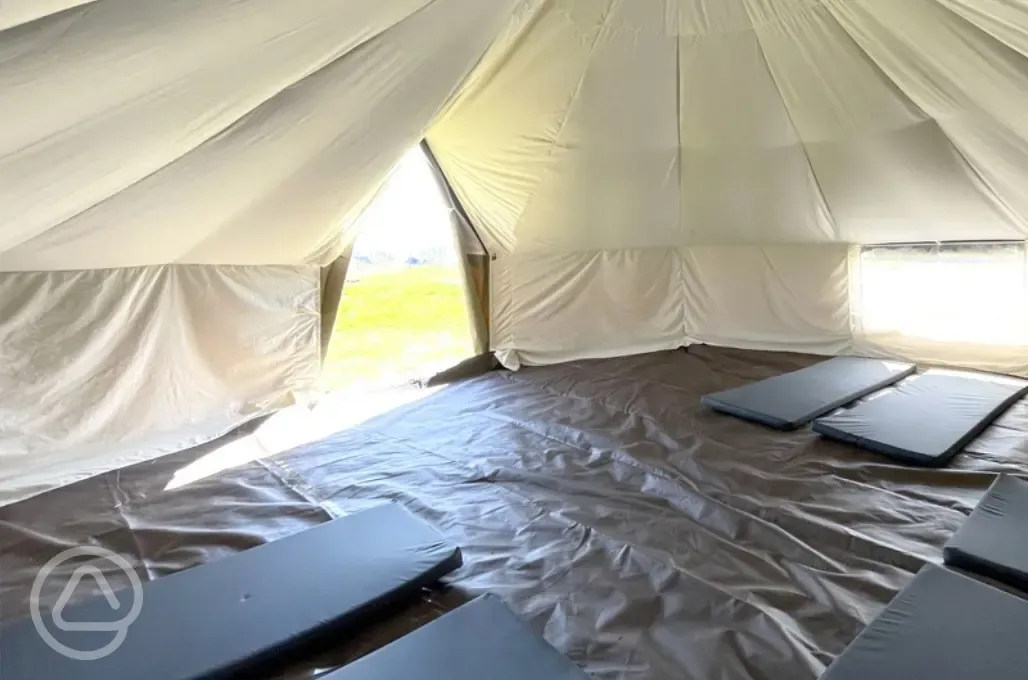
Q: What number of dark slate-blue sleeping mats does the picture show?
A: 6